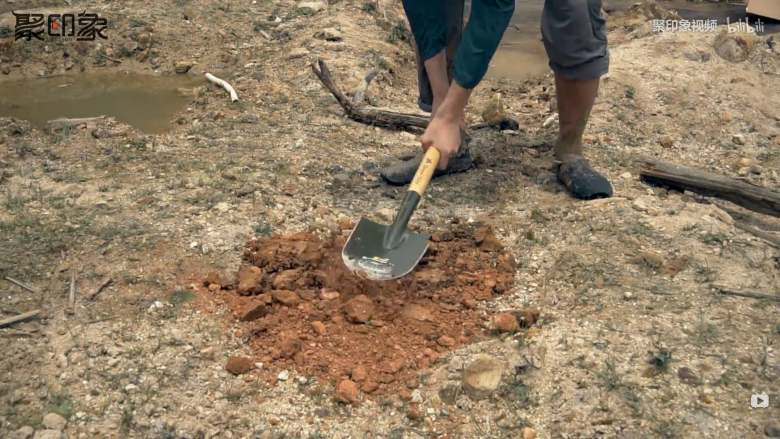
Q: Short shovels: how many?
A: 1